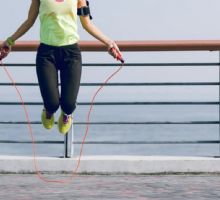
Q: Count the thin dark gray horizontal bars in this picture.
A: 5